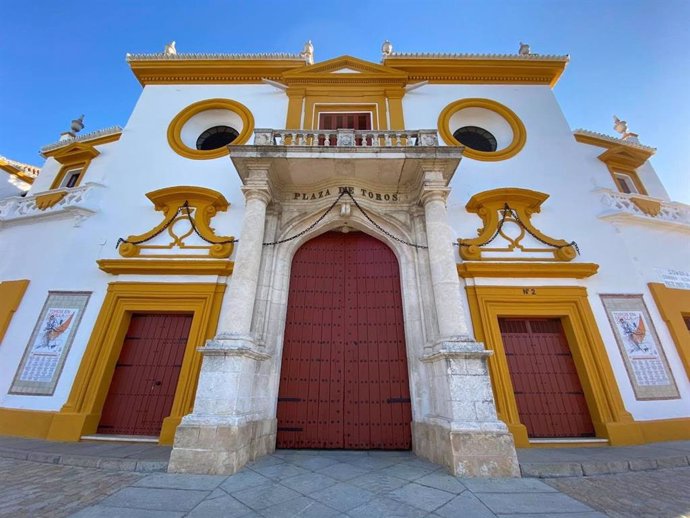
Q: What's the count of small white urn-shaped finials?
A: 6